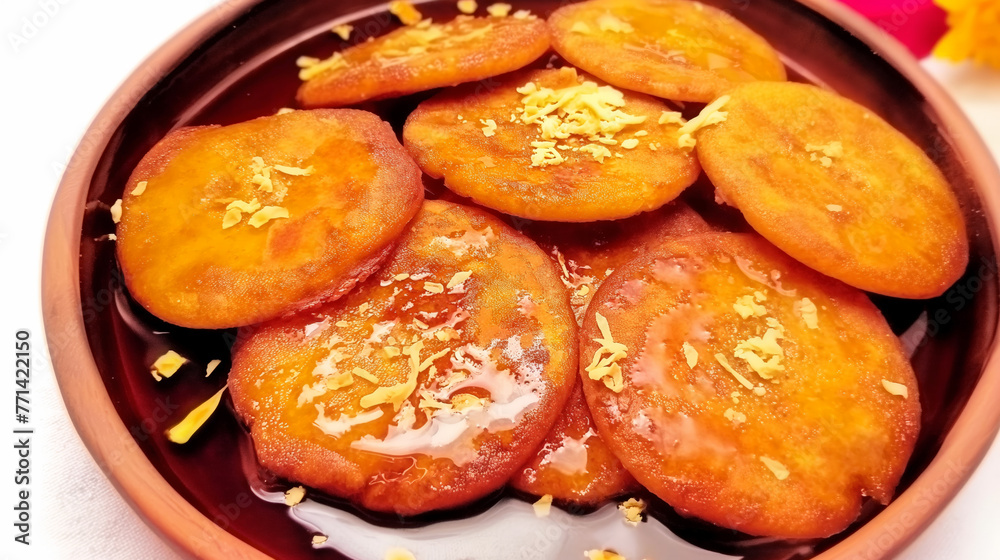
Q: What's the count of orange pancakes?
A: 8